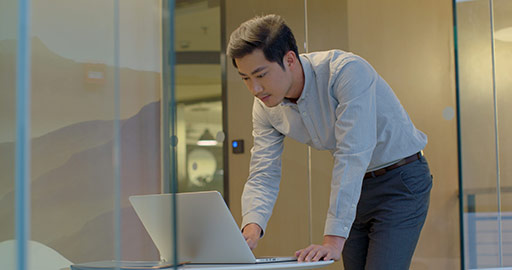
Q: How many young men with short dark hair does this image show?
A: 1